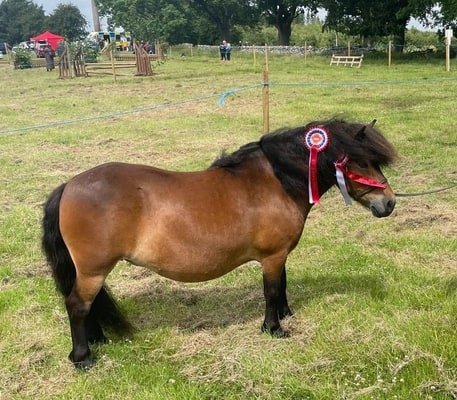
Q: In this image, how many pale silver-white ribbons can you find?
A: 1